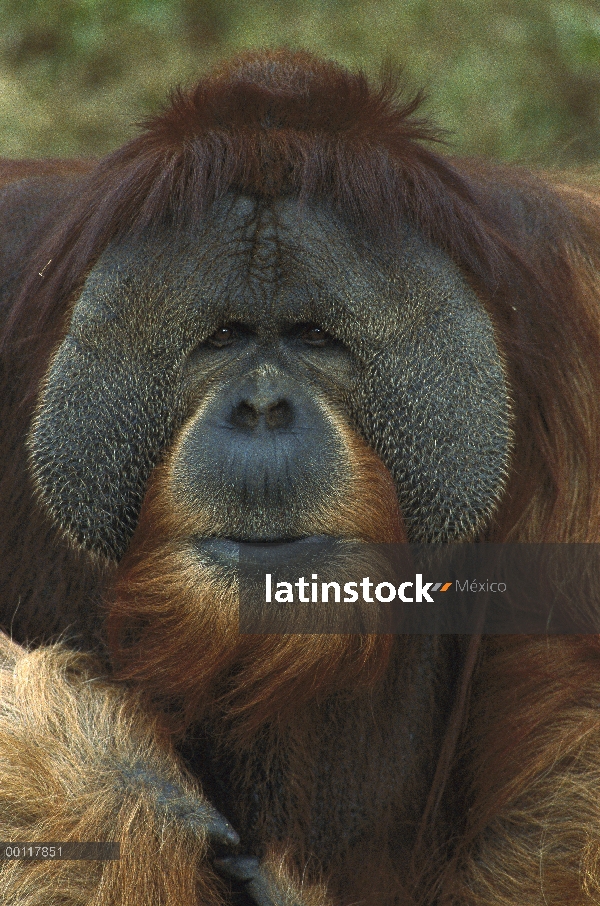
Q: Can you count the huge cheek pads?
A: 2